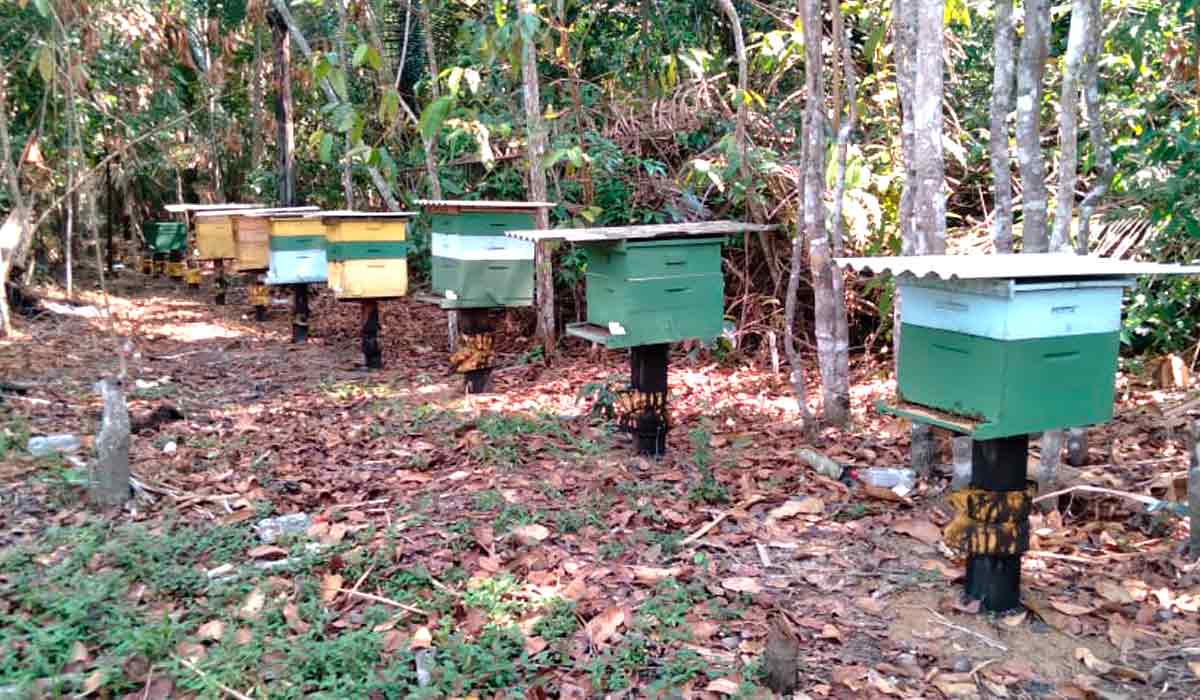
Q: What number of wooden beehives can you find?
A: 8